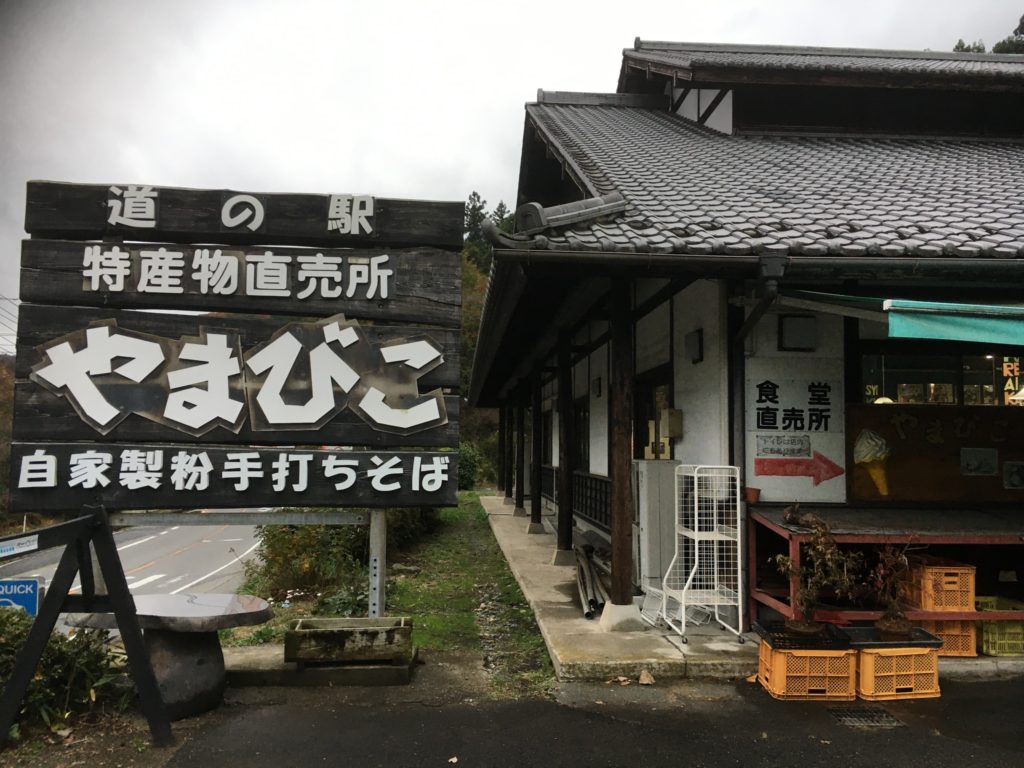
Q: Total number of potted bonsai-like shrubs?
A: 2